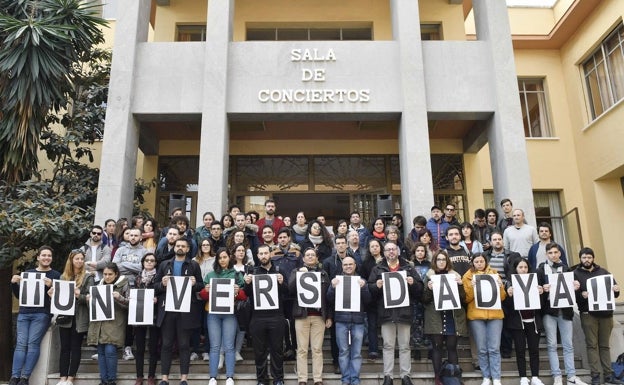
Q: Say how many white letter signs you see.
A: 15